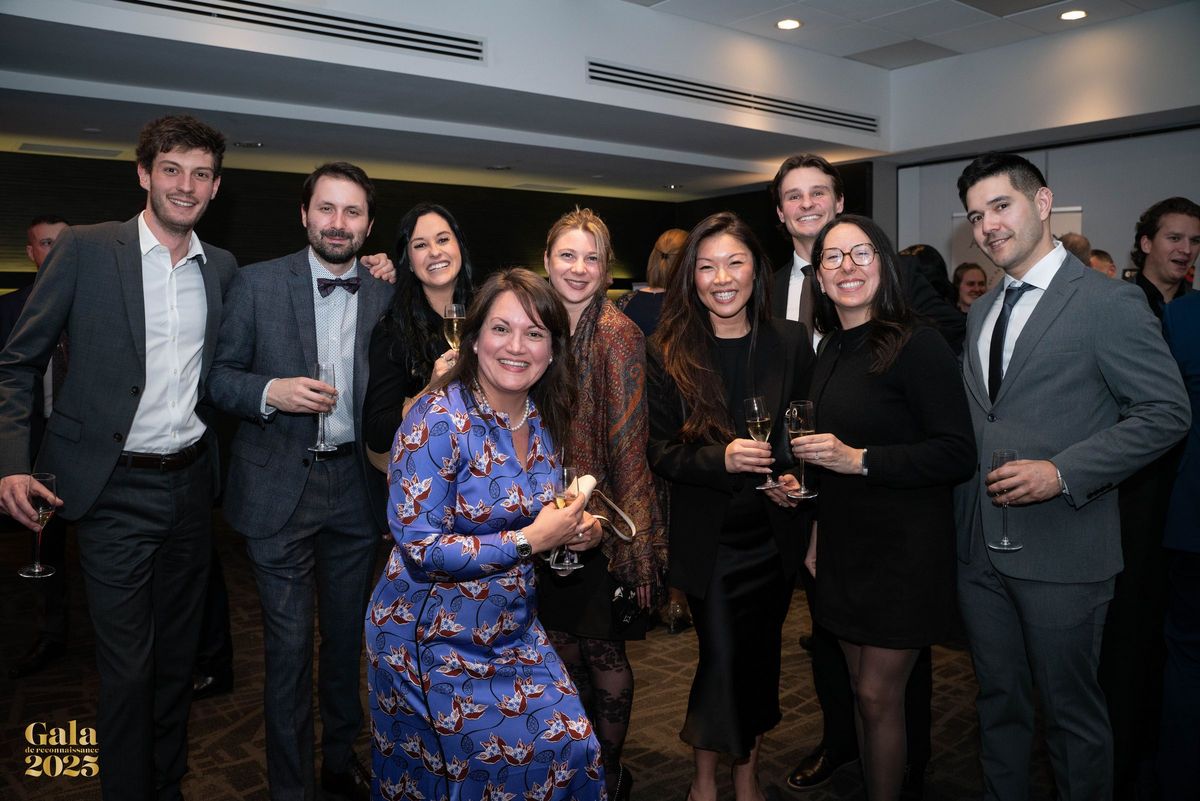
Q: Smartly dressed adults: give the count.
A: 9